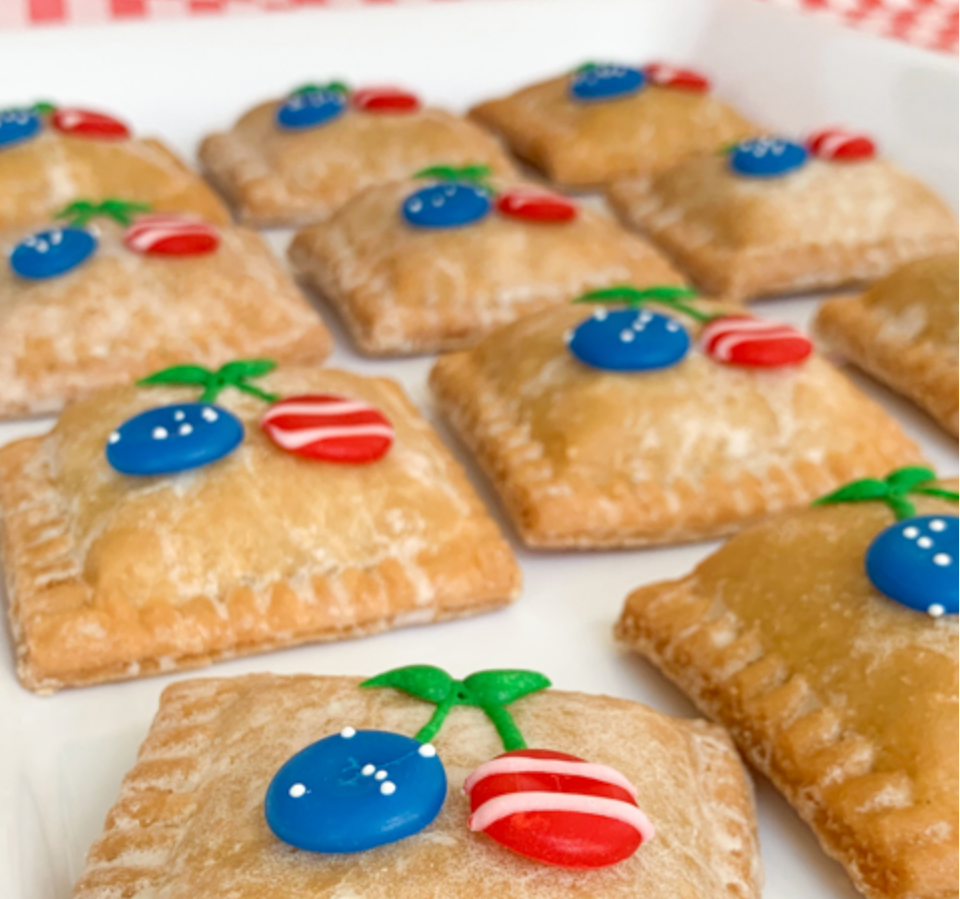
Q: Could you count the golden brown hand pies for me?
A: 11